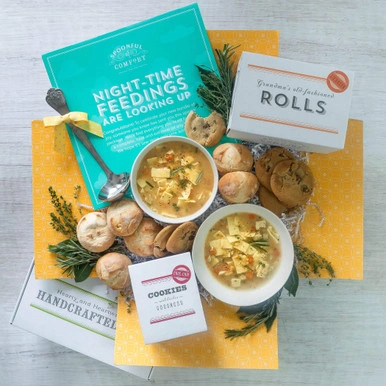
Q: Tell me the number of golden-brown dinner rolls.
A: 6